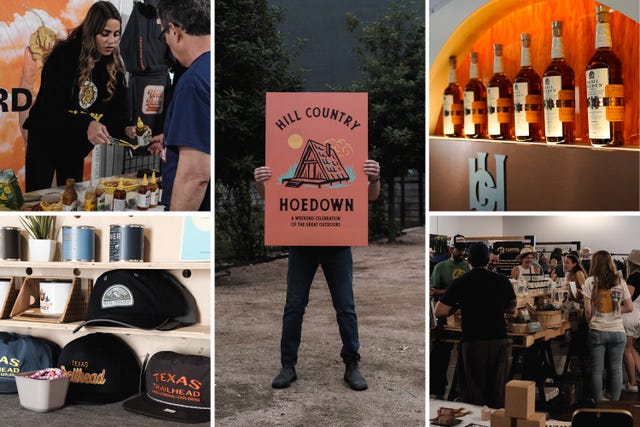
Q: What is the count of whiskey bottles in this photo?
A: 6